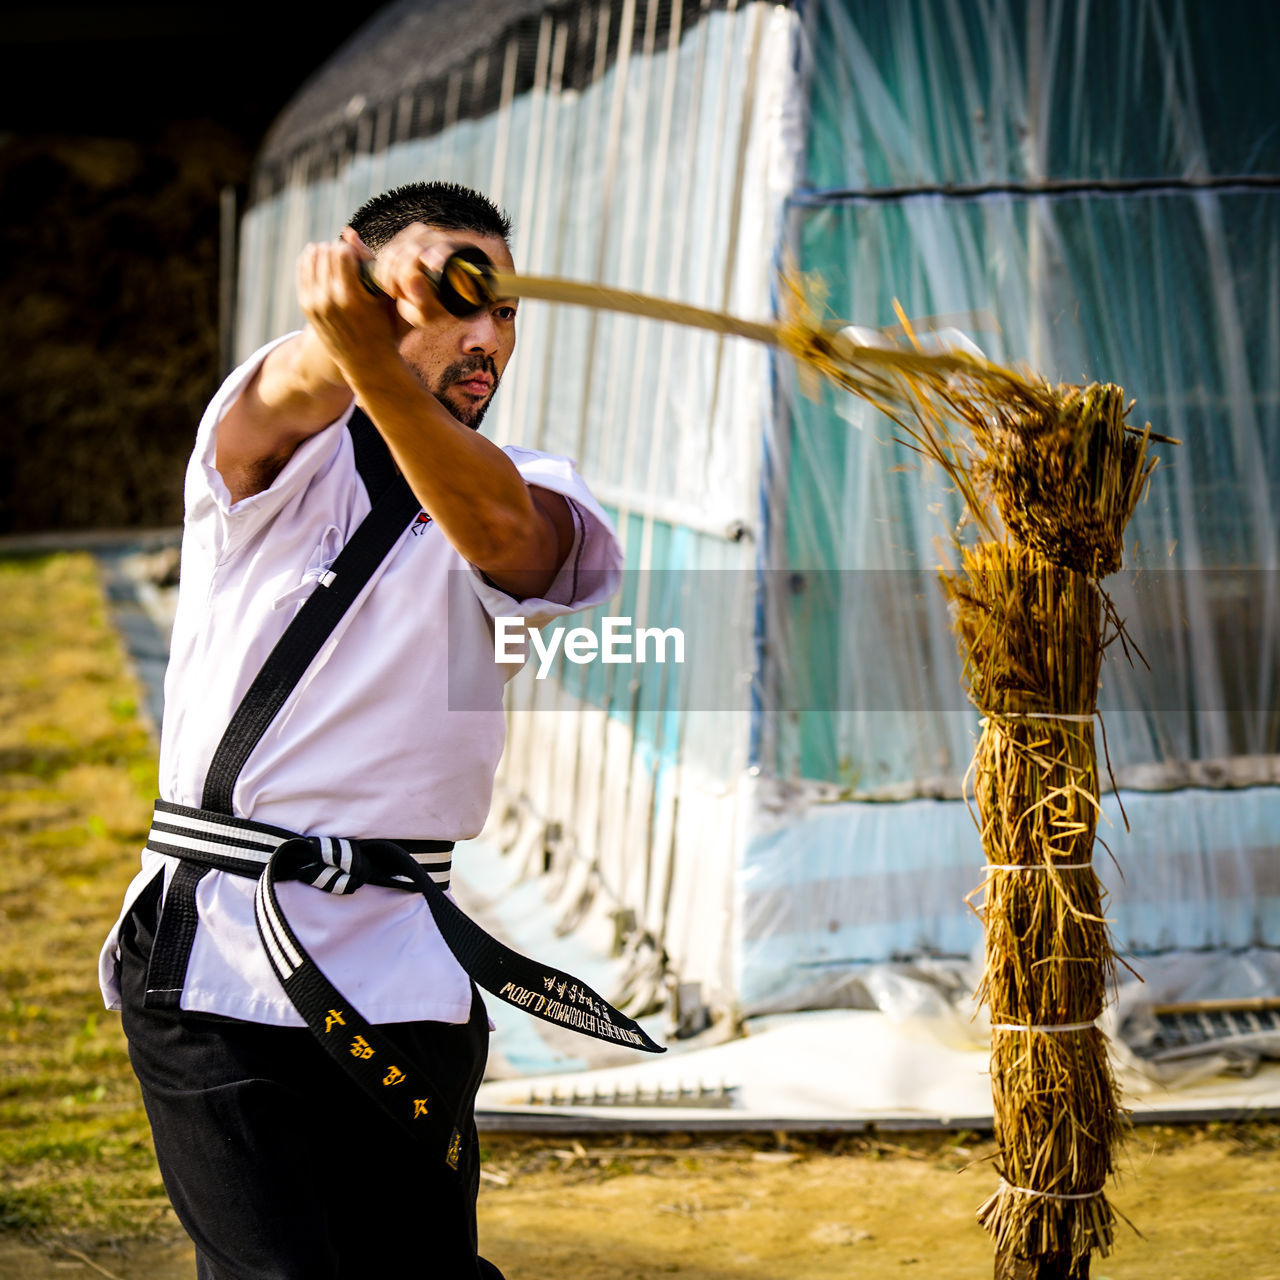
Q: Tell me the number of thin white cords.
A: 4